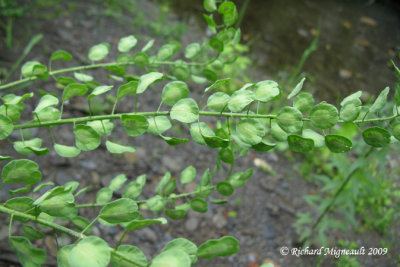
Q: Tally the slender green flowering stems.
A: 4